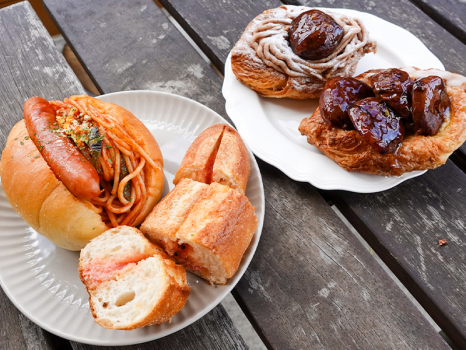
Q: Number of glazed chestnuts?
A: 5